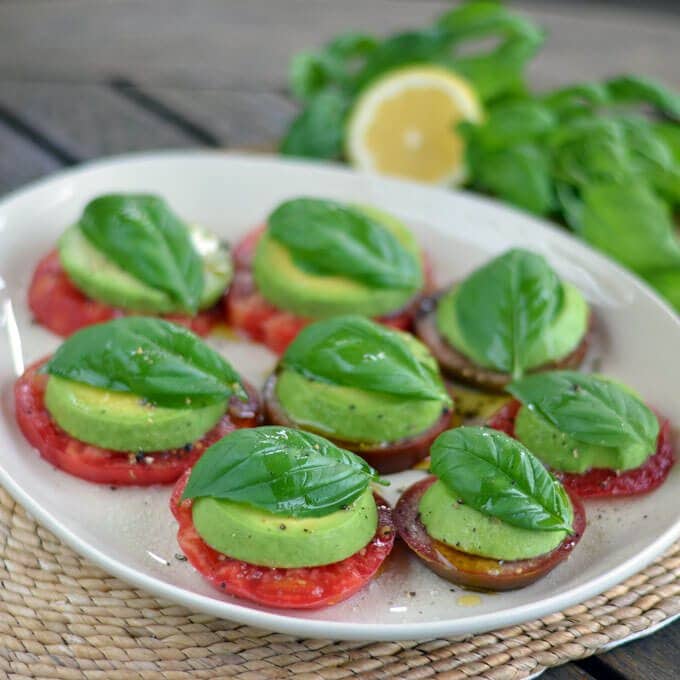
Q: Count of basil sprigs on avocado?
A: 8